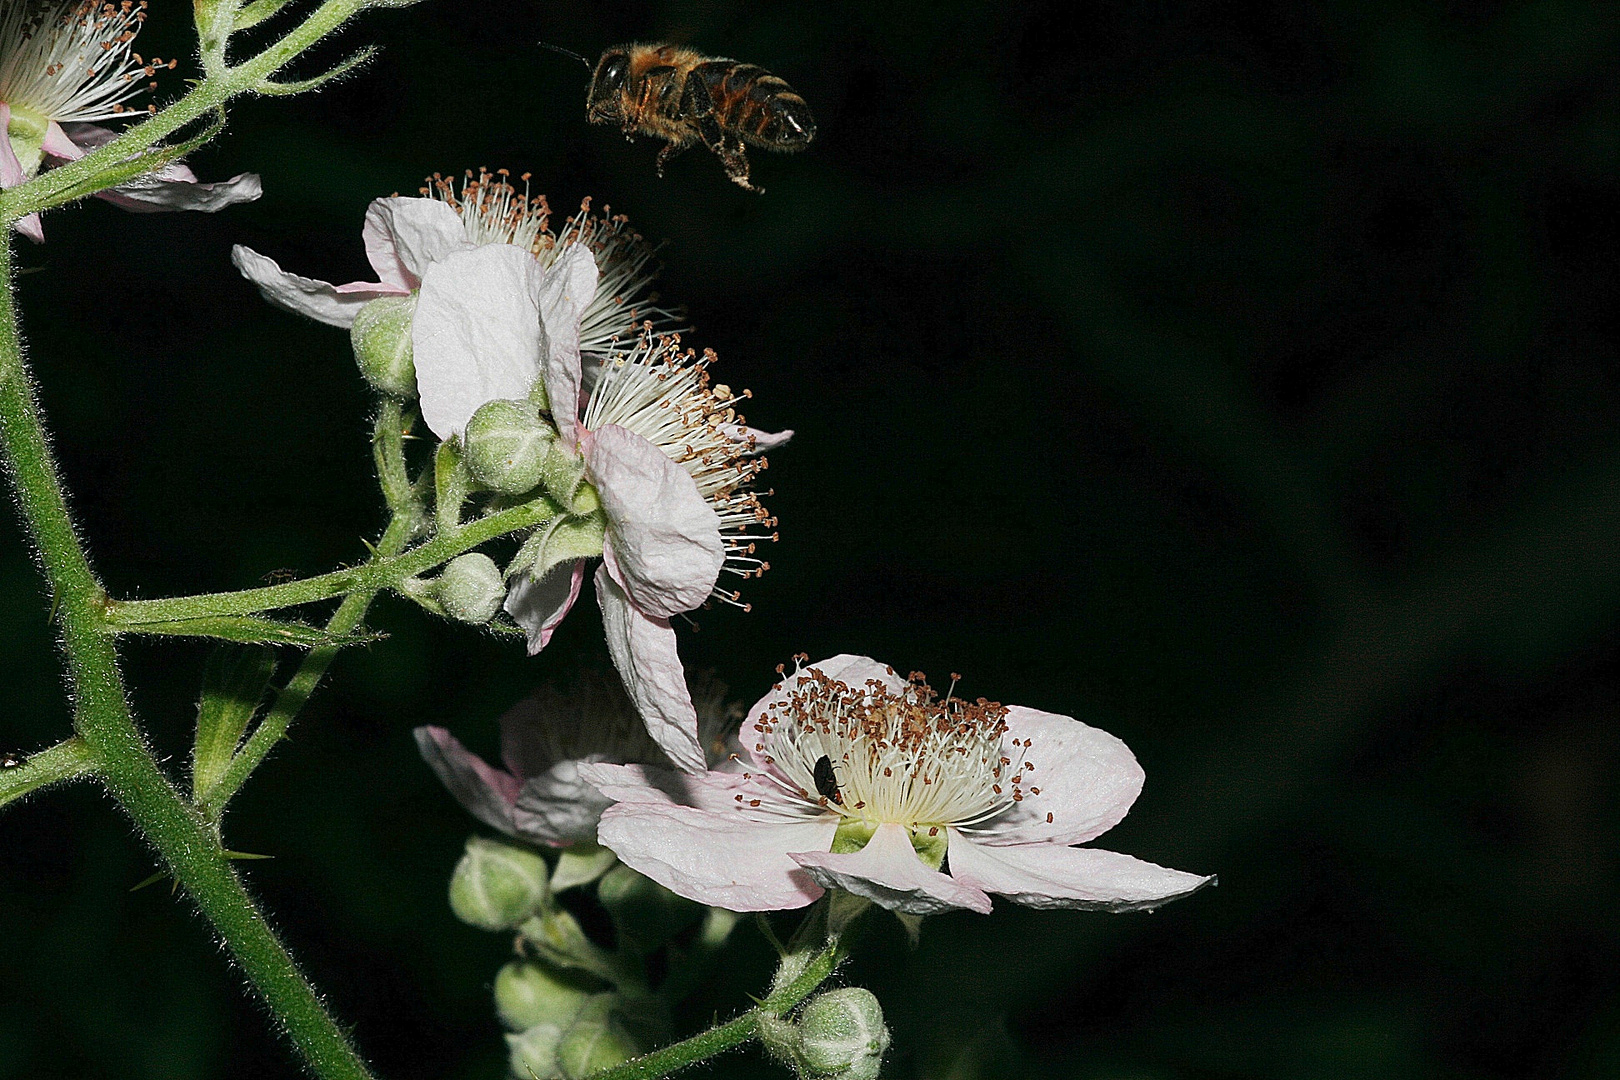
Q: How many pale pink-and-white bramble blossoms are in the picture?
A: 5